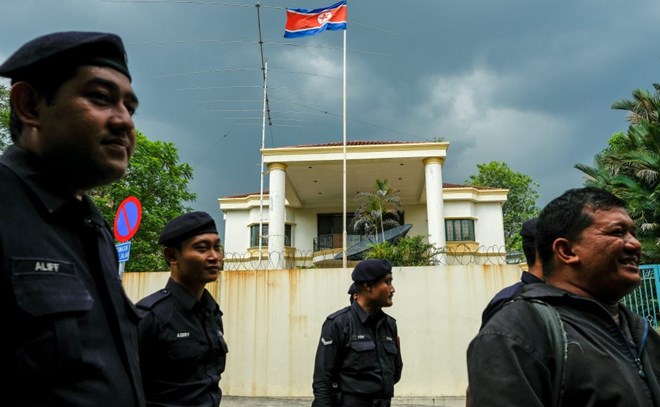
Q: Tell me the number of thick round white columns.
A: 2